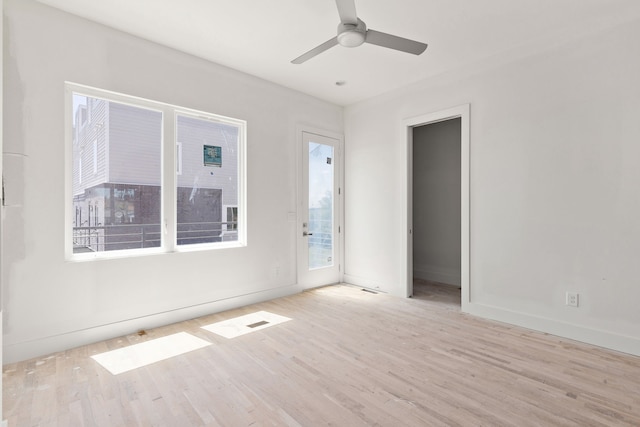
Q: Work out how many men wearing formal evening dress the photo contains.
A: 0